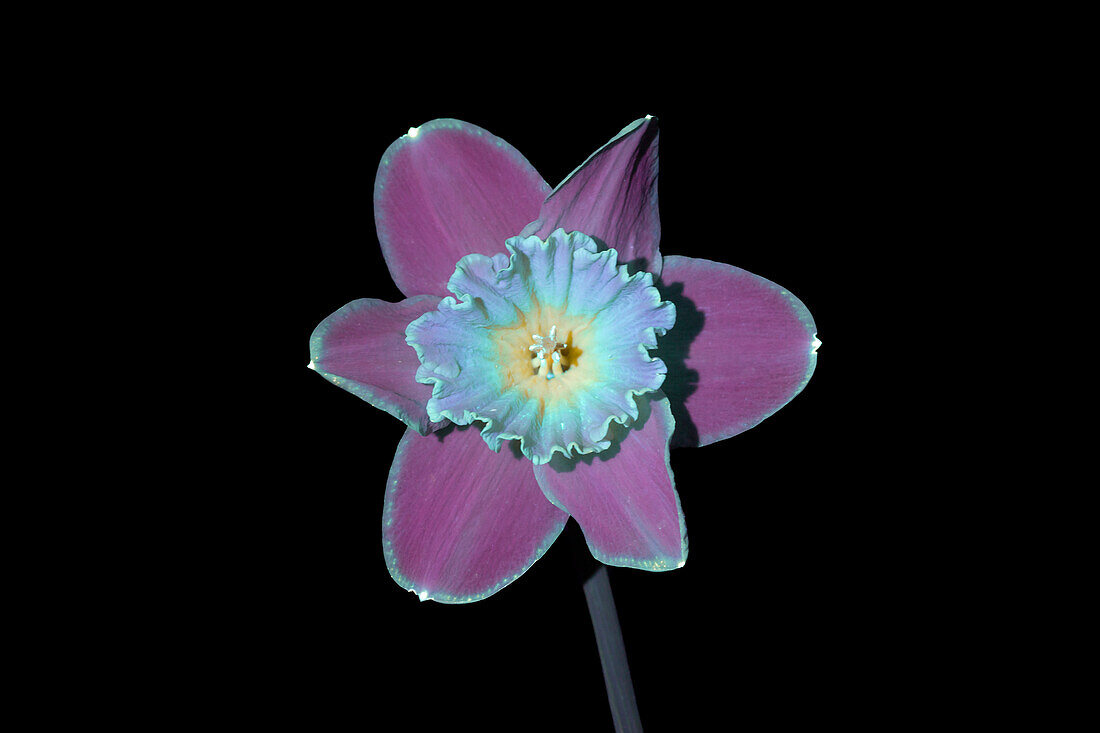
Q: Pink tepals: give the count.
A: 6